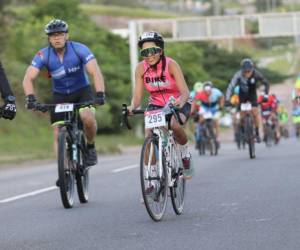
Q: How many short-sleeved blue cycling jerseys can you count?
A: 1